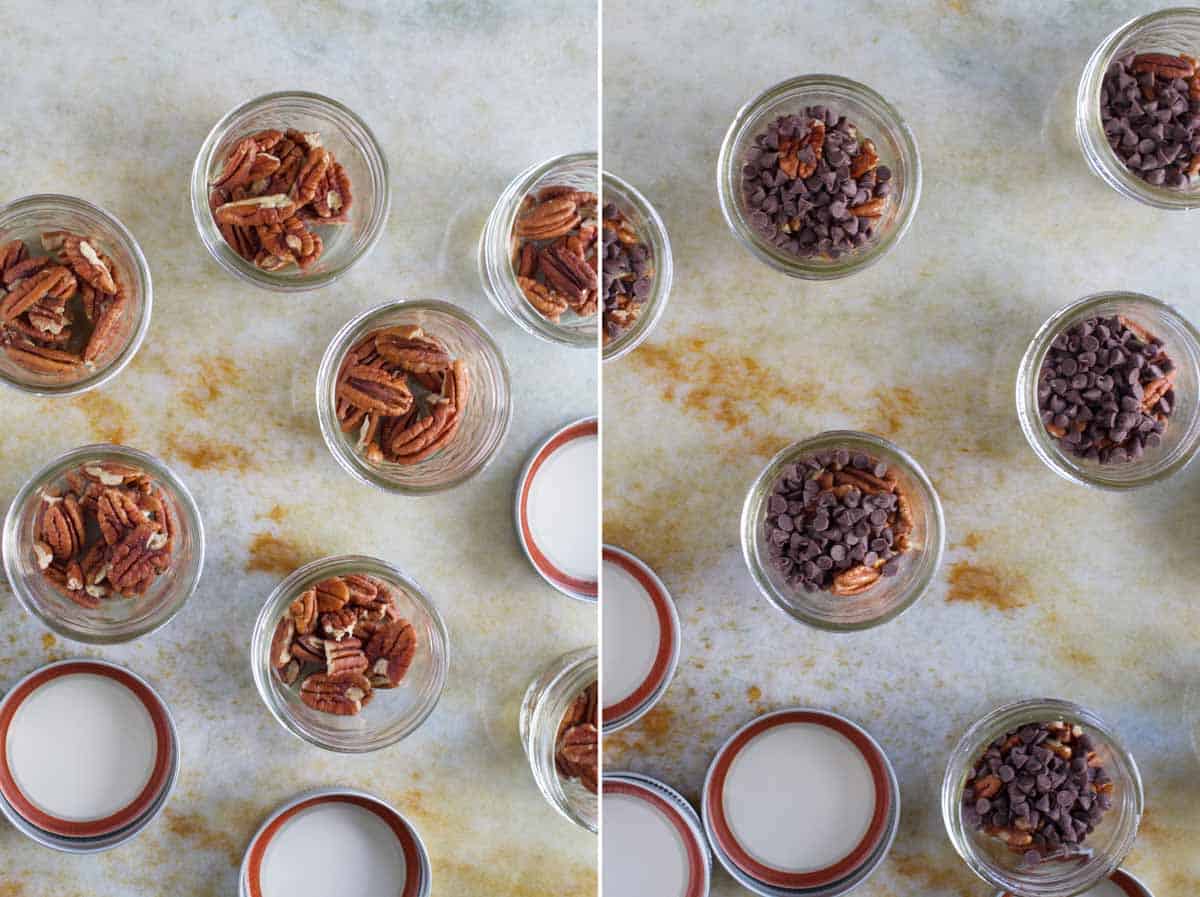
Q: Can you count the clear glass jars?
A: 13